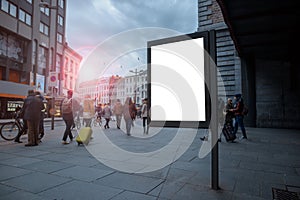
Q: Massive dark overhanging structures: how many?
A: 1